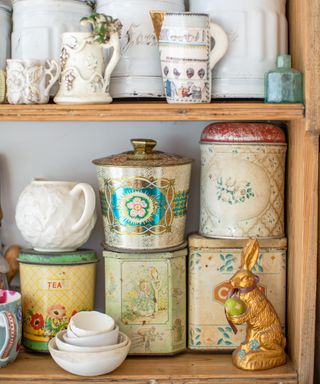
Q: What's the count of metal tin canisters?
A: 5